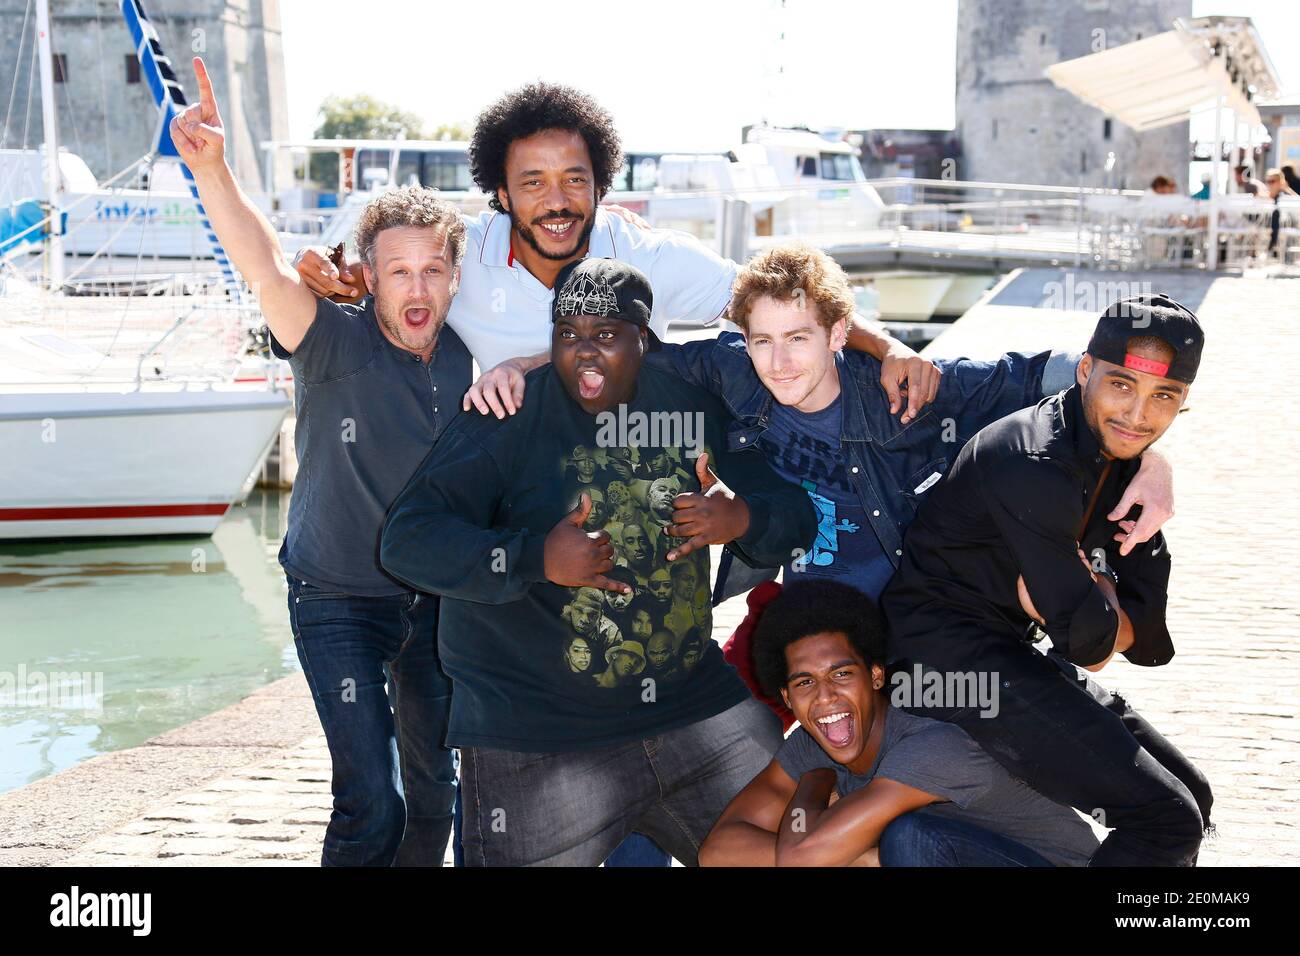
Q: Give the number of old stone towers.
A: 2